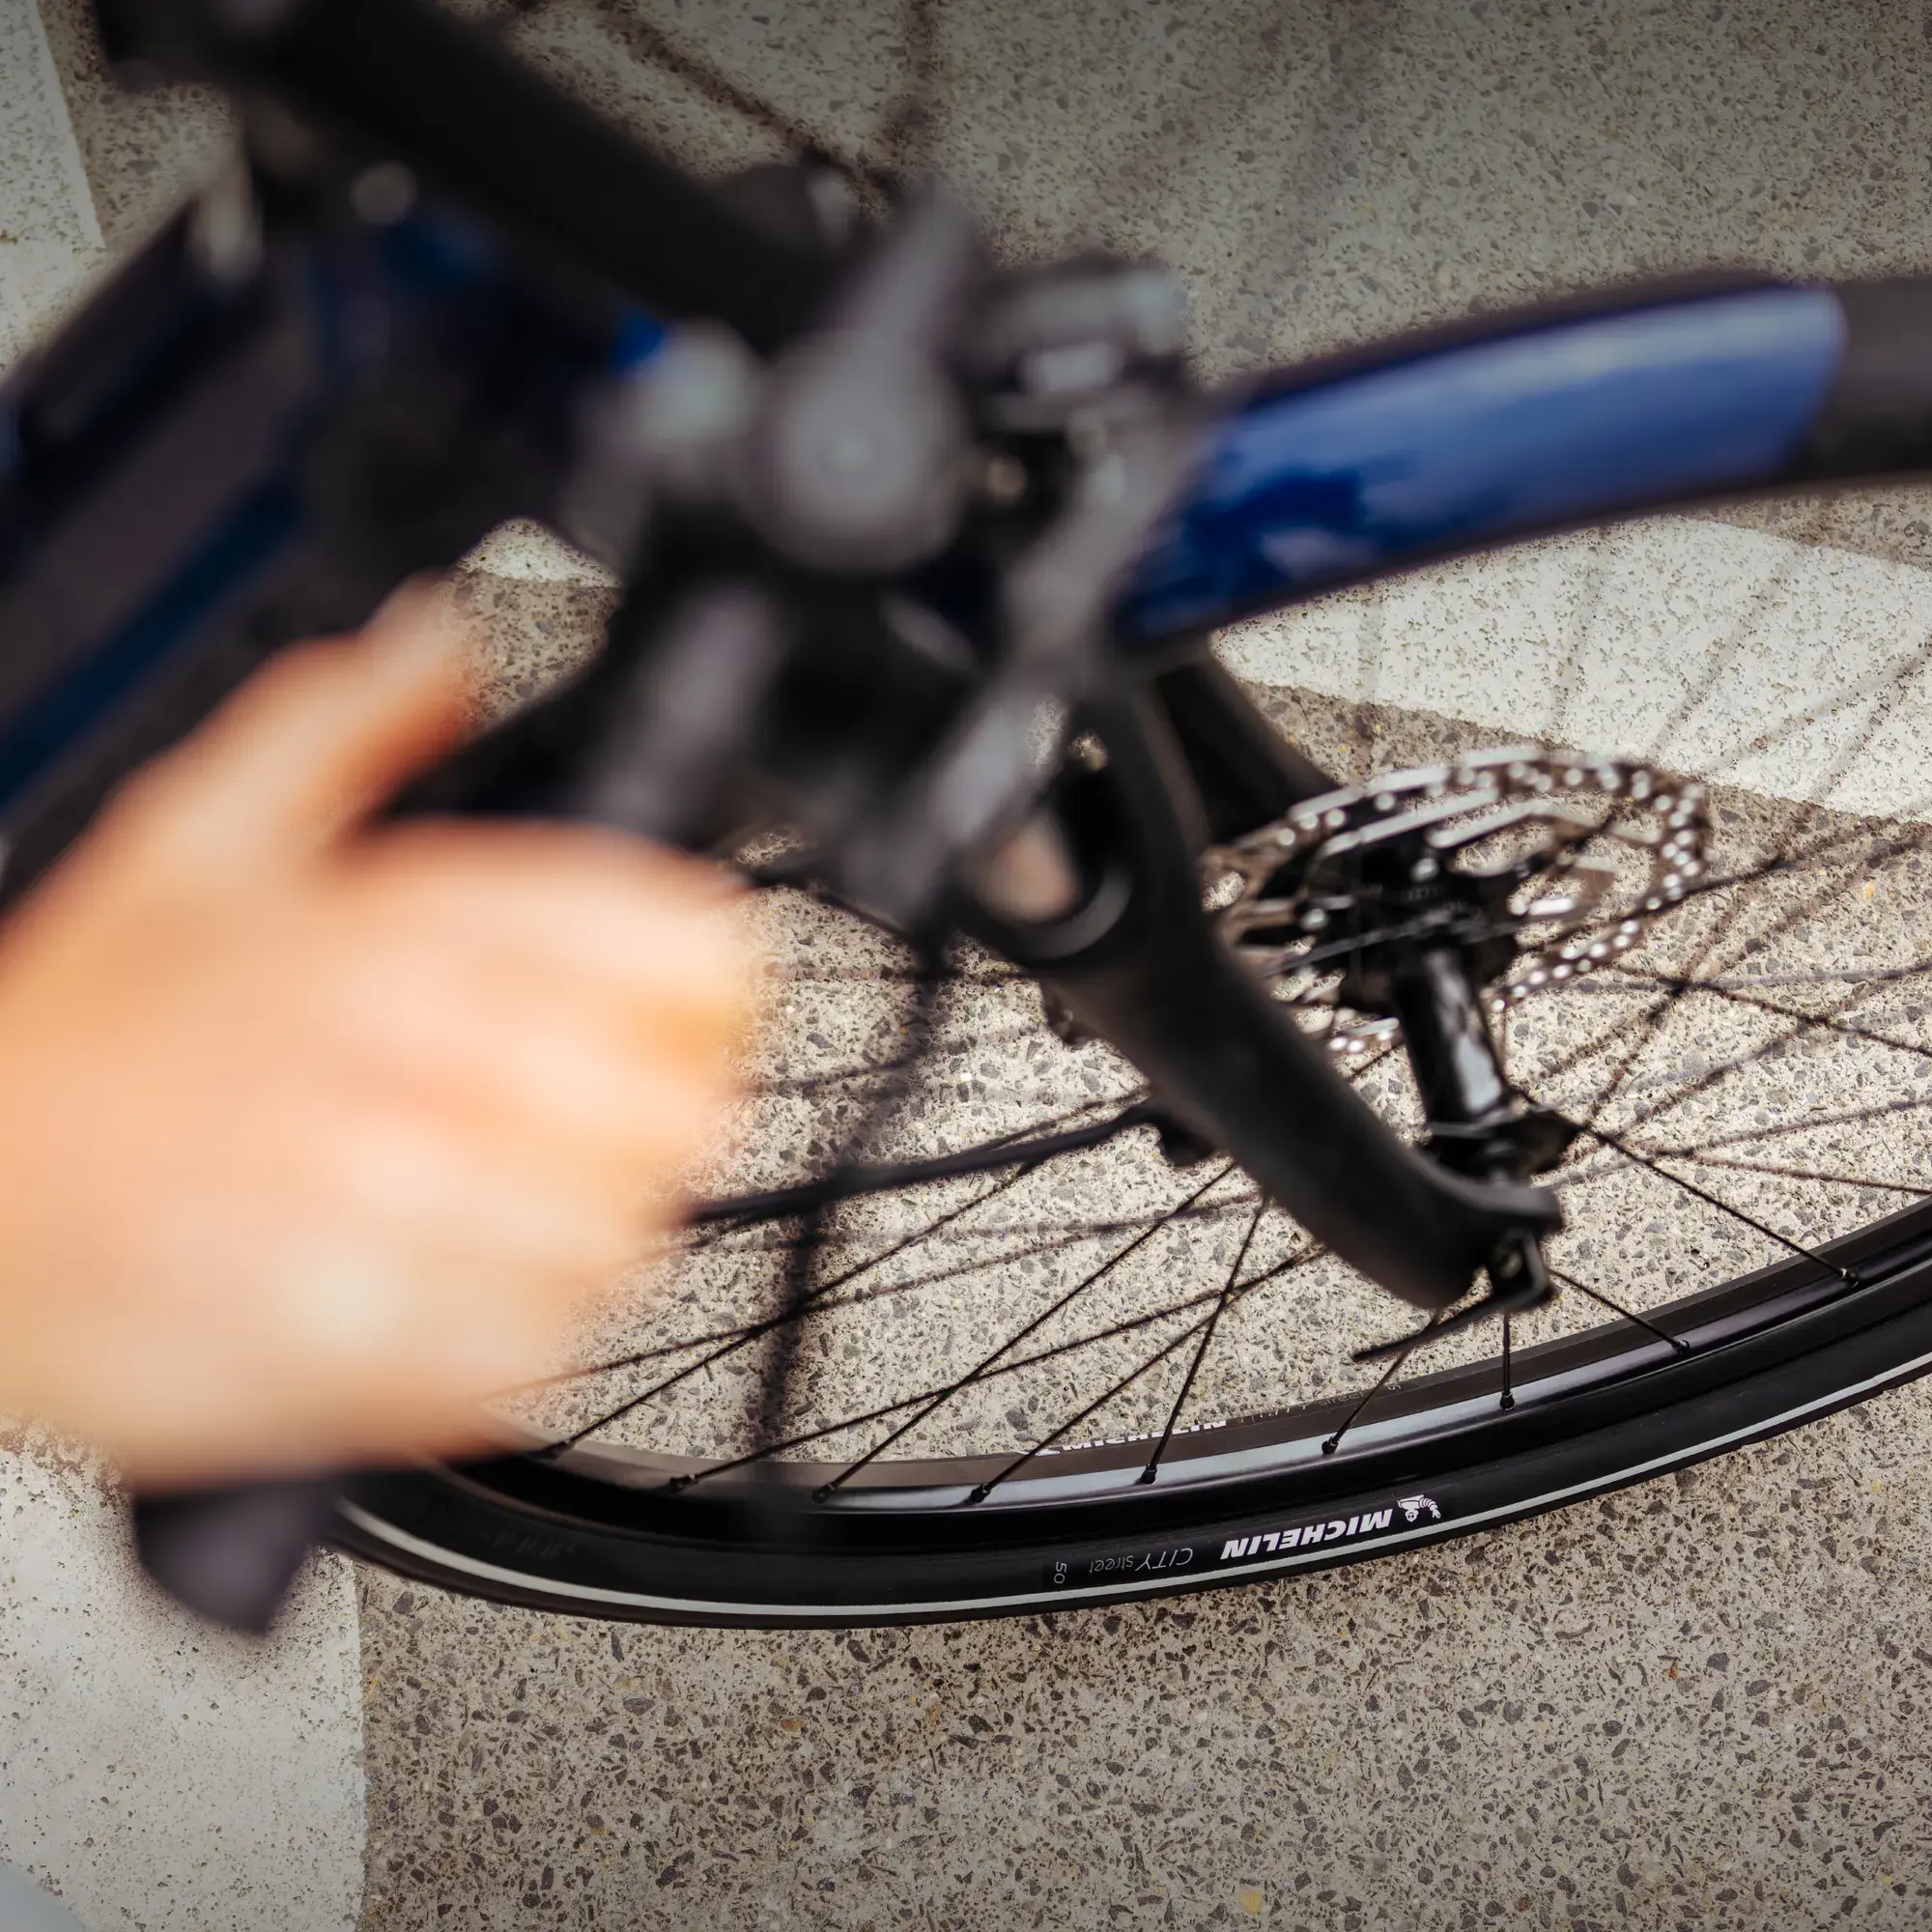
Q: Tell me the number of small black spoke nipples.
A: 9